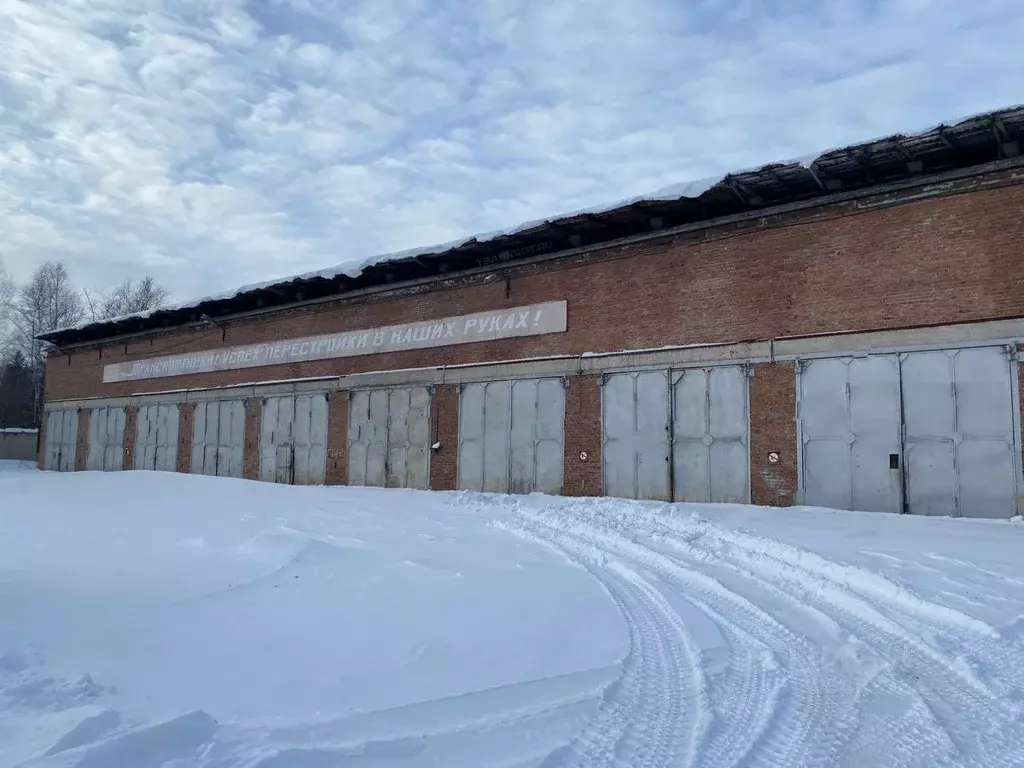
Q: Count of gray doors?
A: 9